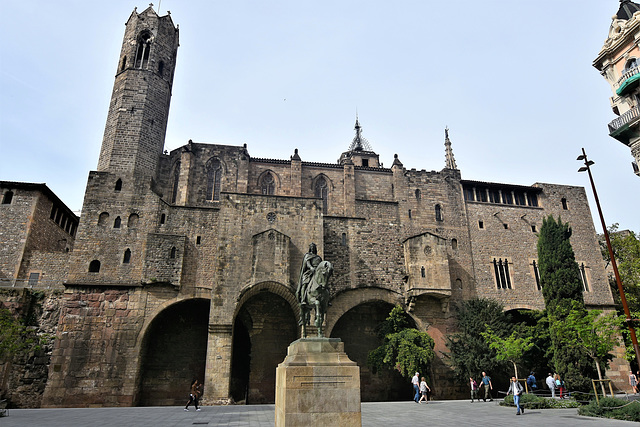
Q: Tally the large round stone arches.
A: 3